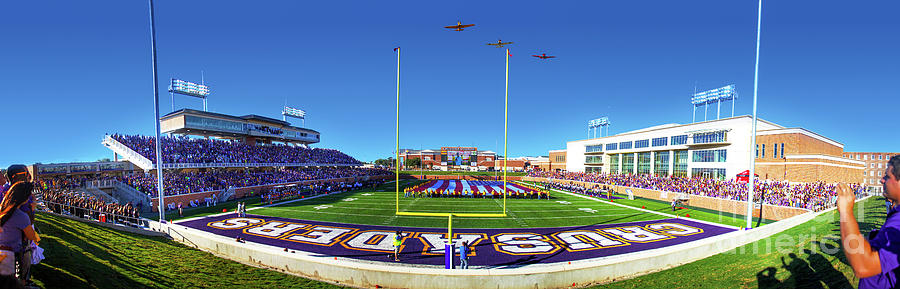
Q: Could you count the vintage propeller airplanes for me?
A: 3